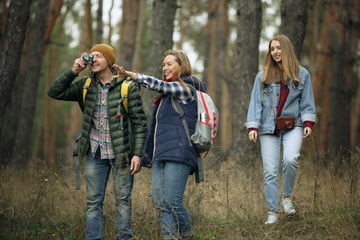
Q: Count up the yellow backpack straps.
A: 2